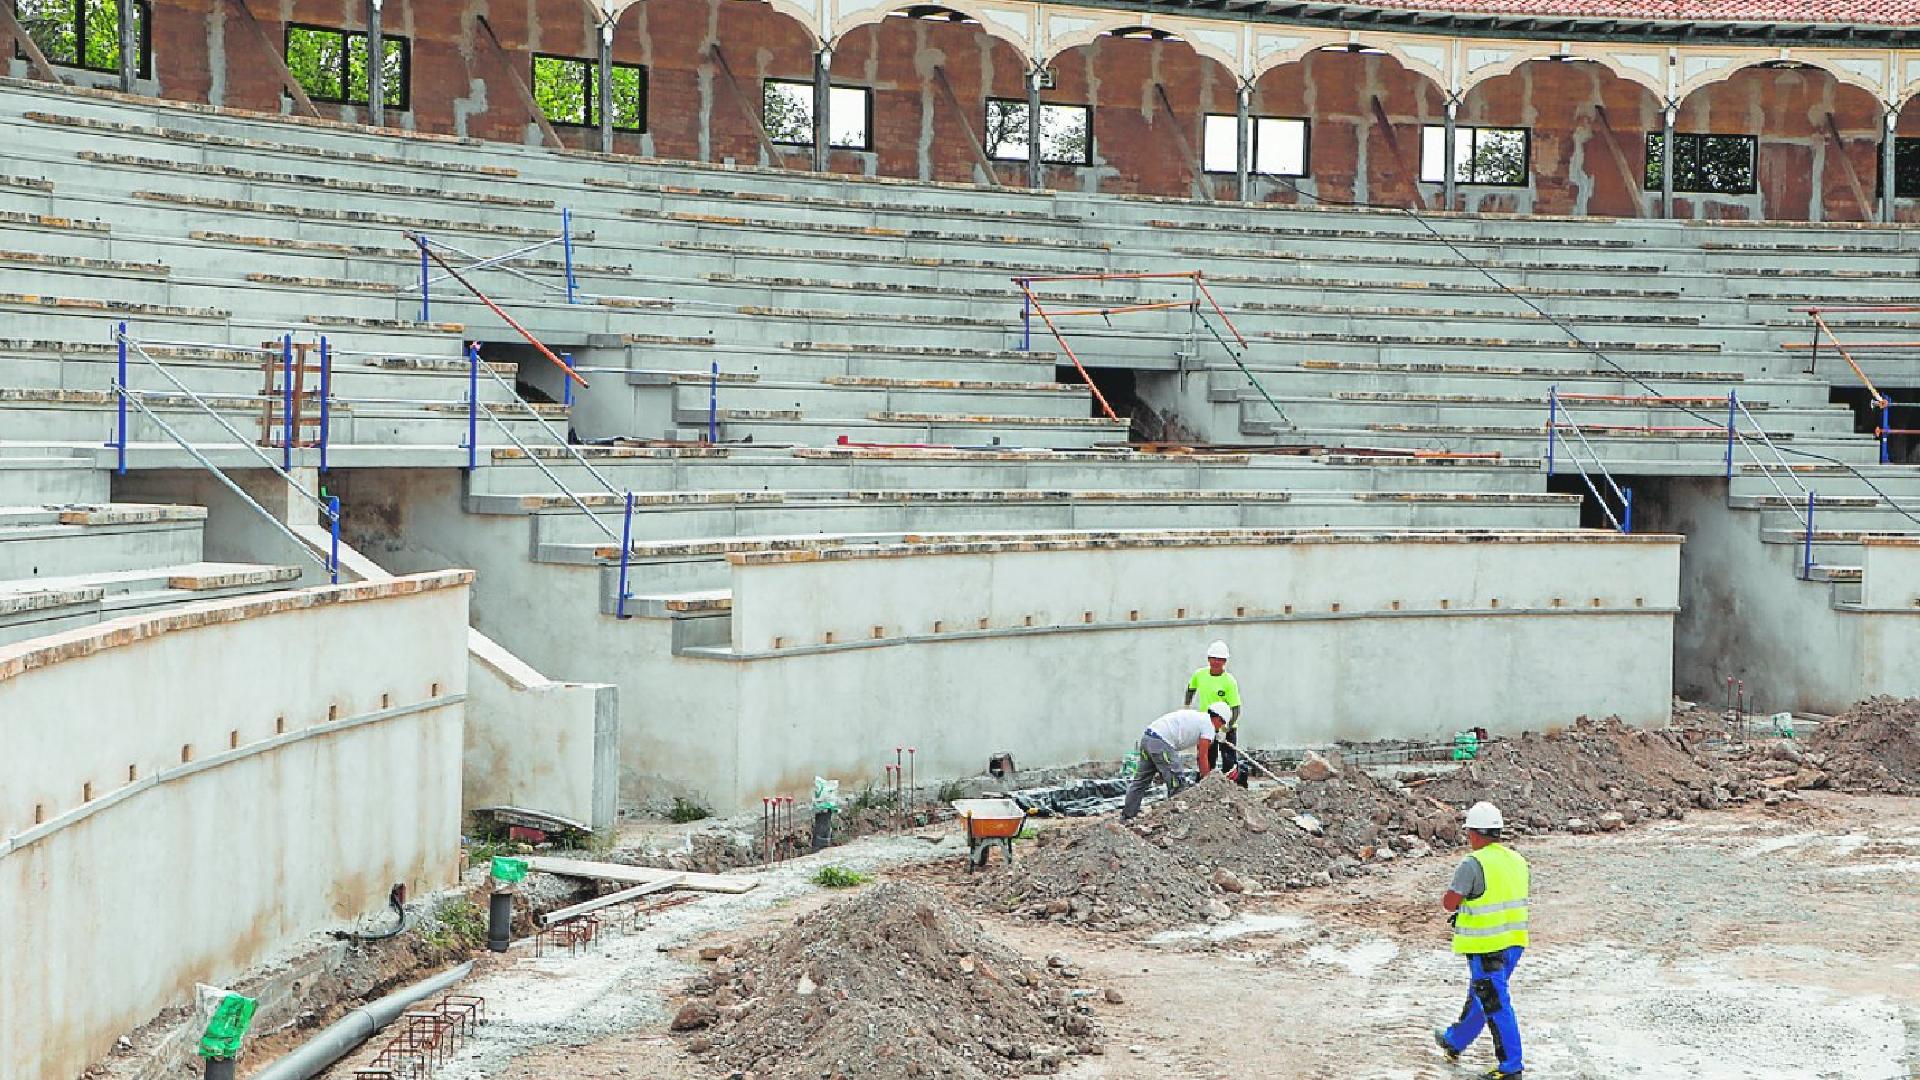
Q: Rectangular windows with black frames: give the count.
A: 9